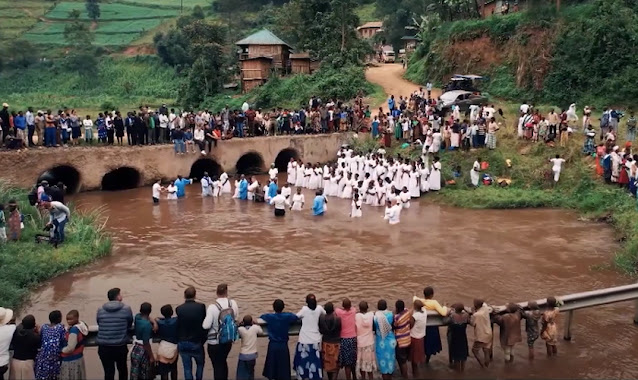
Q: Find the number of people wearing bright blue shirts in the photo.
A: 4